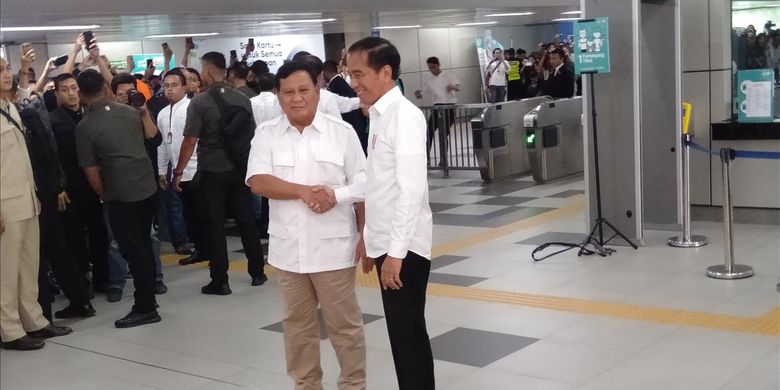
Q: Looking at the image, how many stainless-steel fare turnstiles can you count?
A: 2